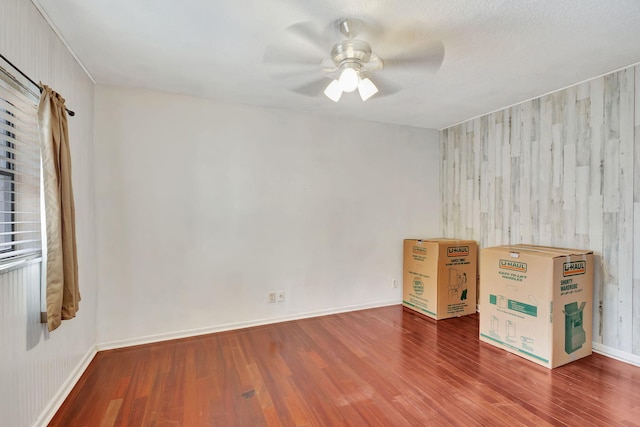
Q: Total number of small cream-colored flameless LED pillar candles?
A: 0